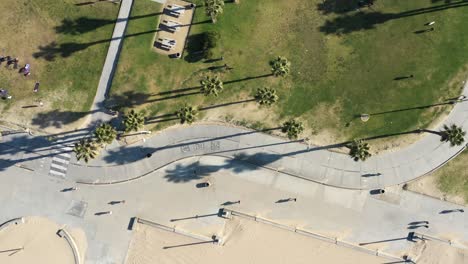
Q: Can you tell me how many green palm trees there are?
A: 11